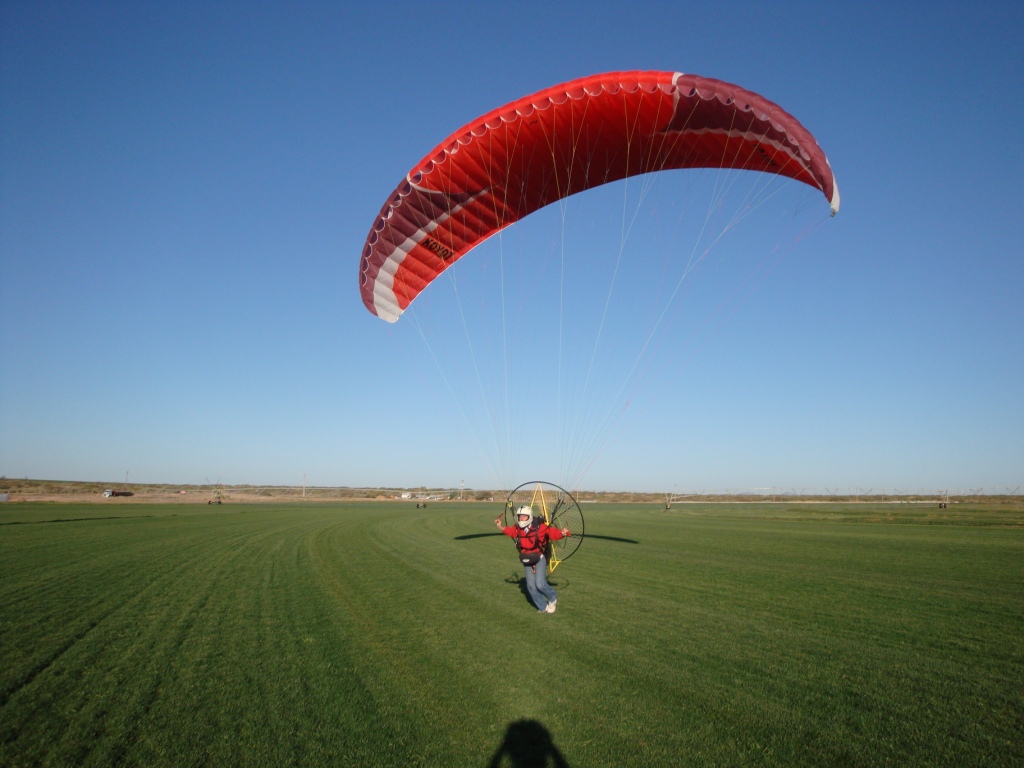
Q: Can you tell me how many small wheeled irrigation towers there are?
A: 4